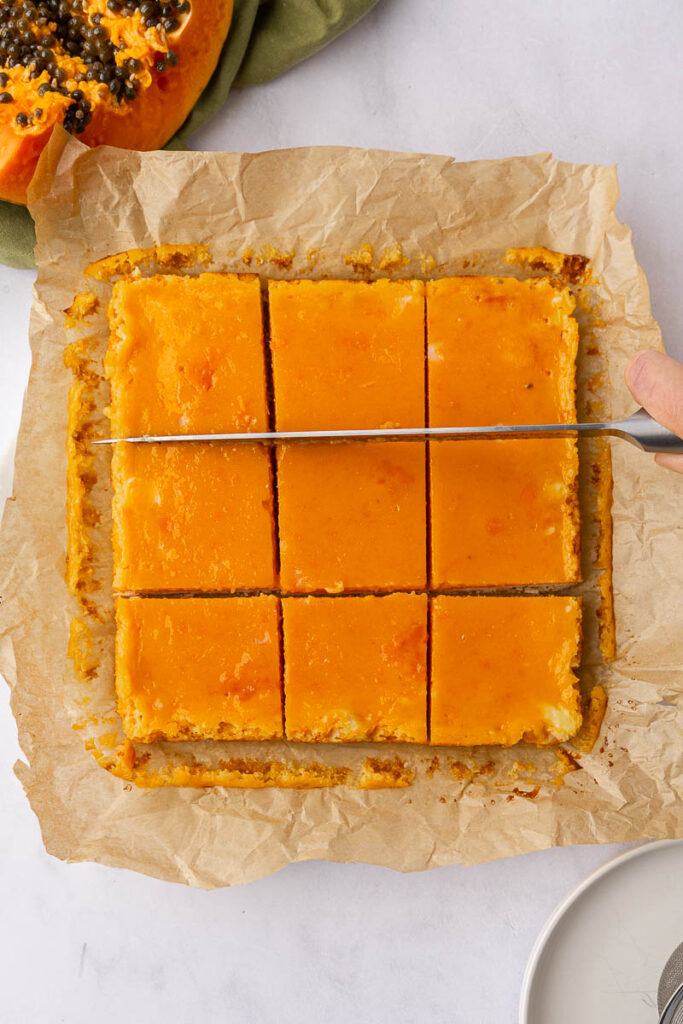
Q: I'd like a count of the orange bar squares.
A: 9